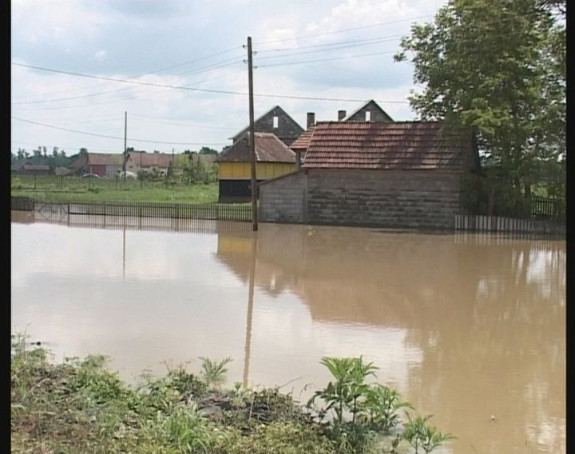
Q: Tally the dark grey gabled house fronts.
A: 2